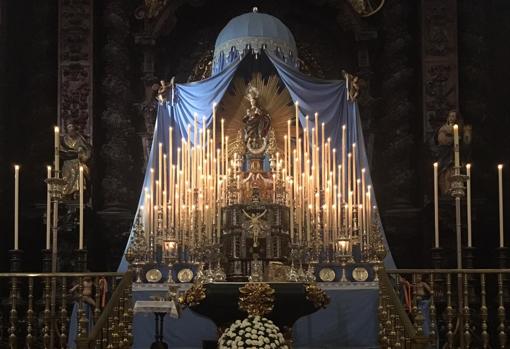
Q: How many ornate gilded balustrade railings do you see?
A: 2